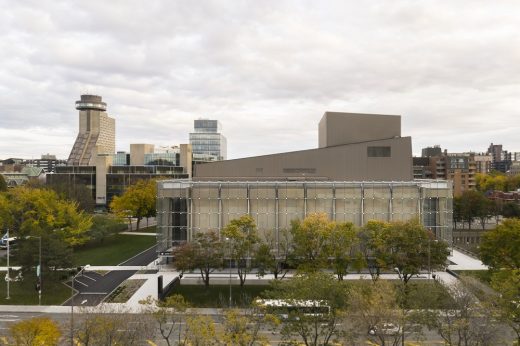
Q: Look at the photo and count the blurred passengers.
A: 0